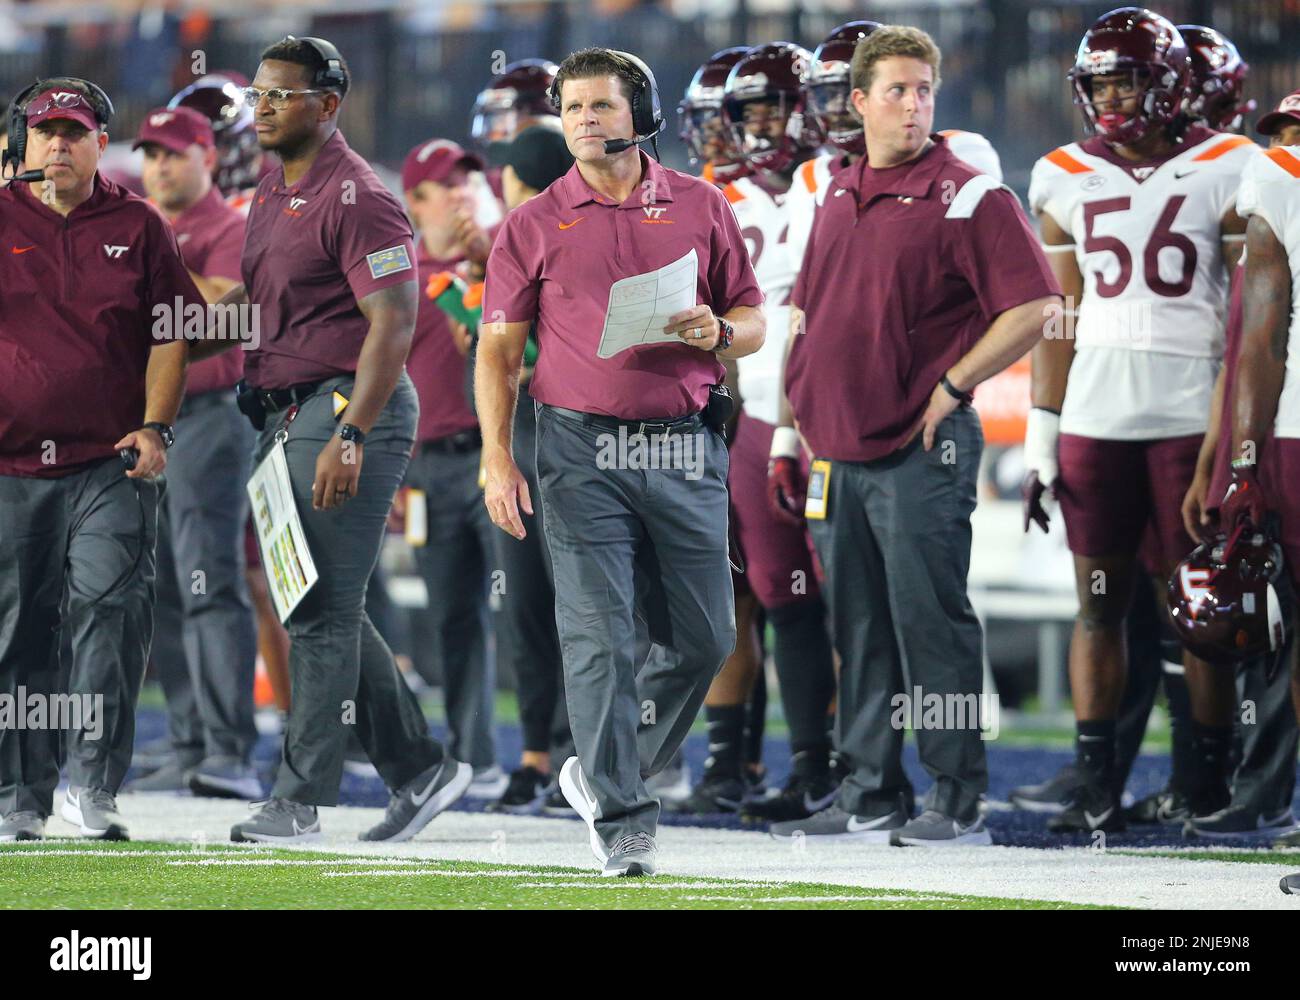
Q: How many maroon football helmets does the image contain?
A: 8